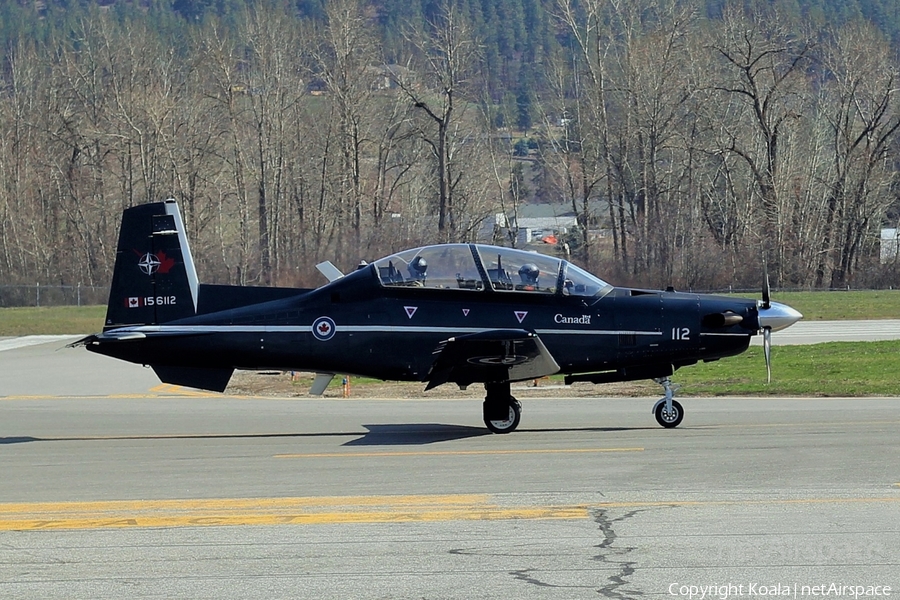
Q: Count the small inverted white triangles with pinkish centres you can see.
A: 3